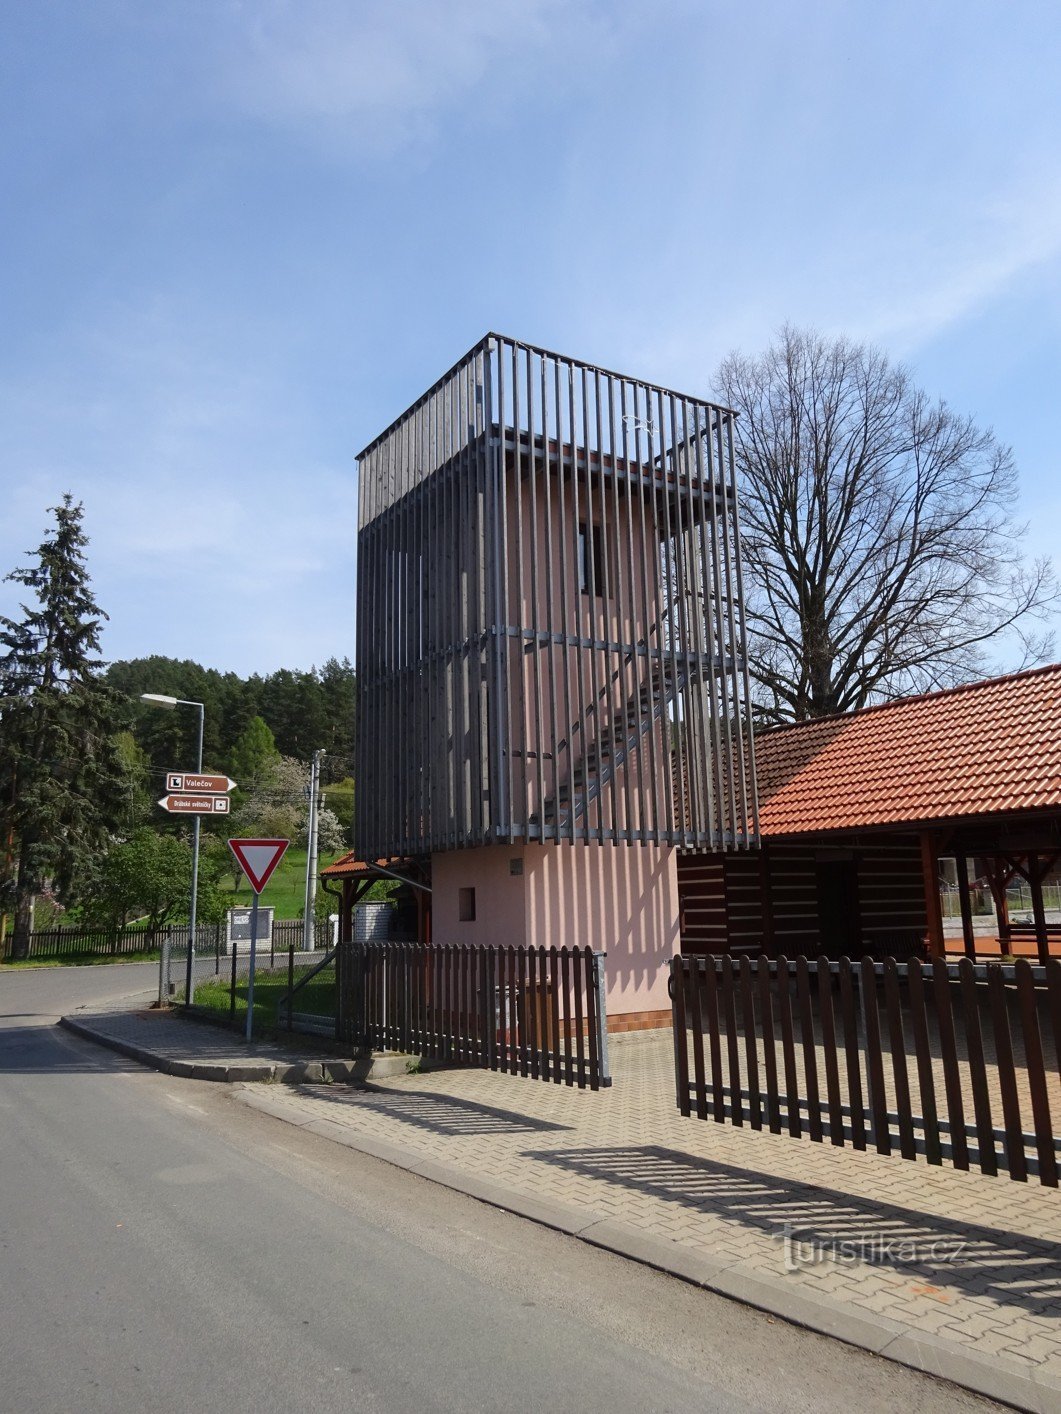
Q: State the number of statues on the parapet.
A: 0